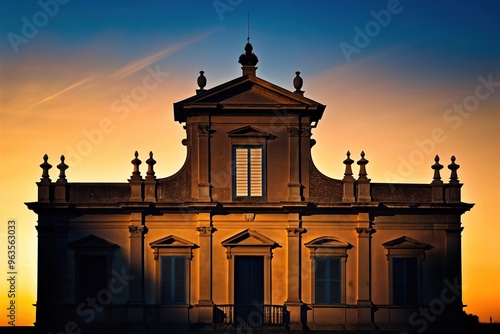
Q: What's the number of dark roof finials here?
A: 11